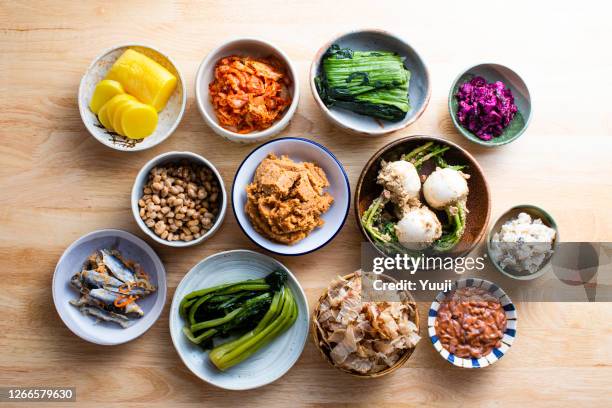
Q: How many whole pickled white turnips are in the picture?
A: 3